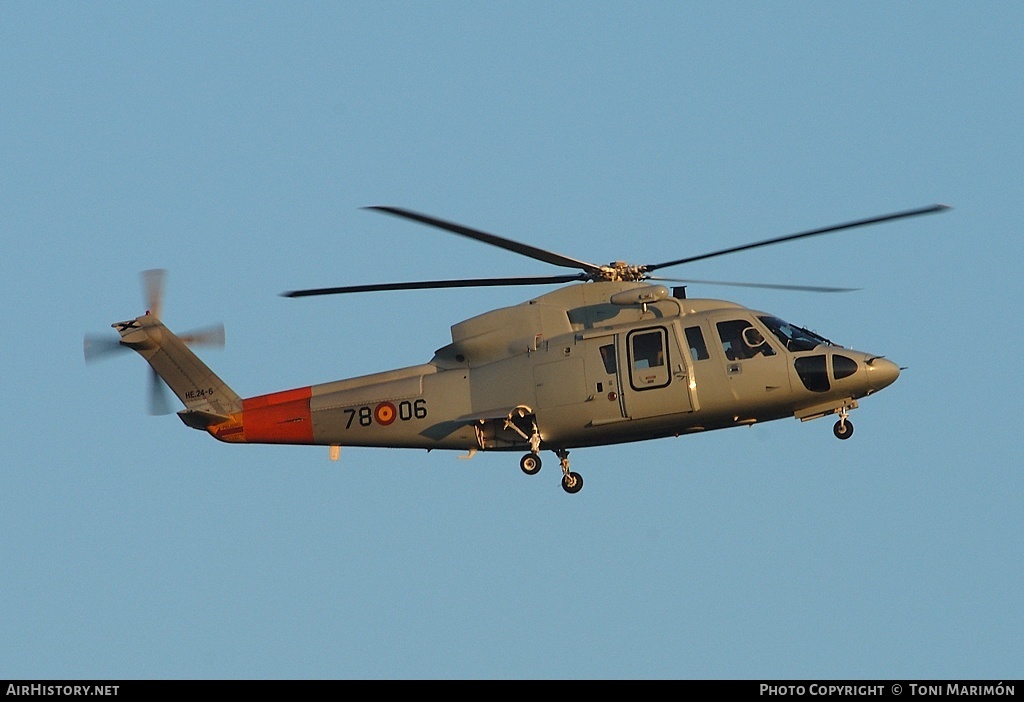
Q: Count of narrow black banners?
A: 1